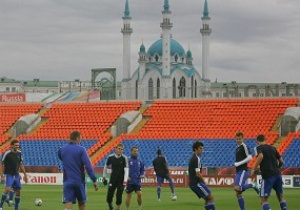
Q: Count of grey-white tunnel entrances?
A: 3